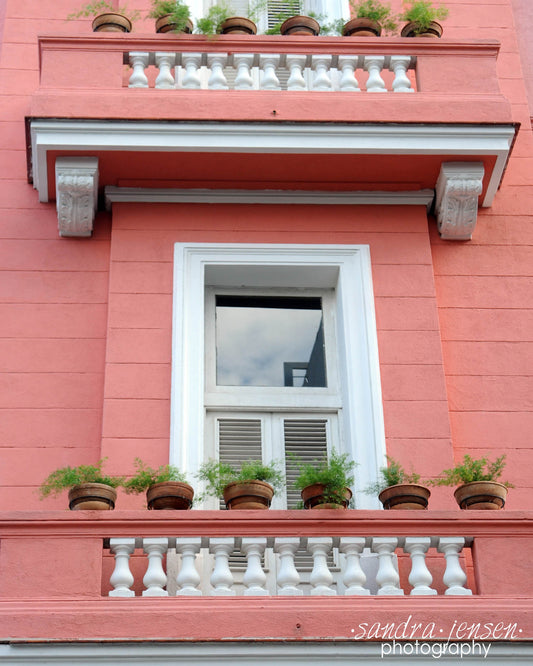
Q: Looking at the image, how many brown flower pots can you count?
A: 12